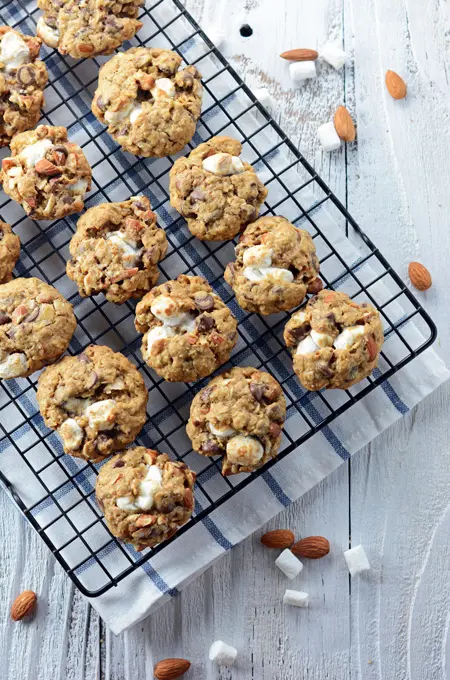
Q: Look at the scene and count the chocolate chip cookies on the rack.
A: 14